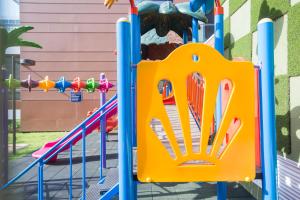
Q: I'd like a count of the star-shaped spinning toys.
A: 7